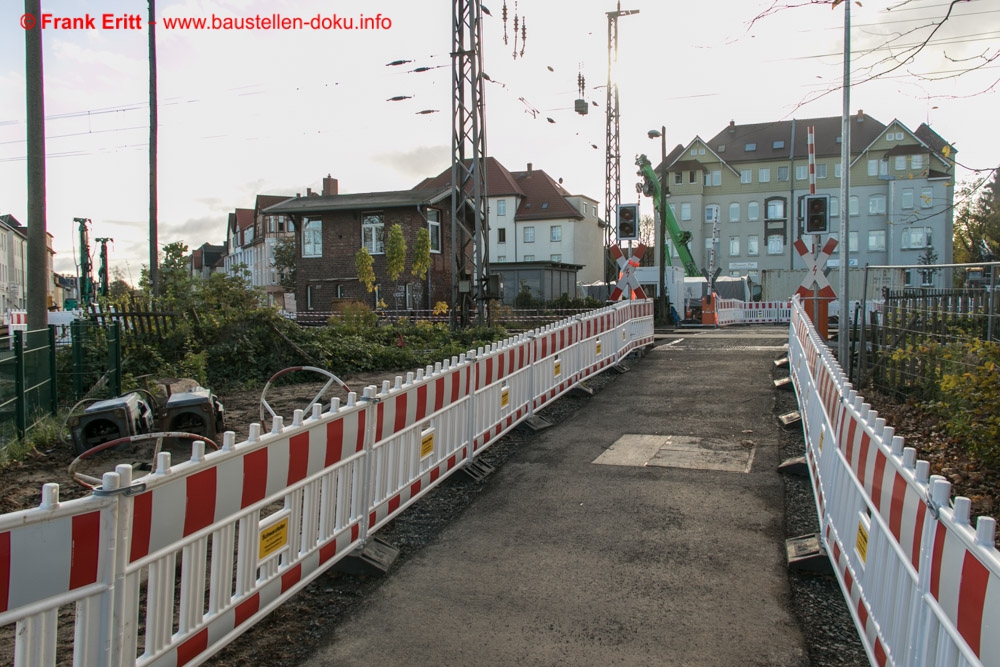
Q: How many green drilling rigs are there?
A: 2